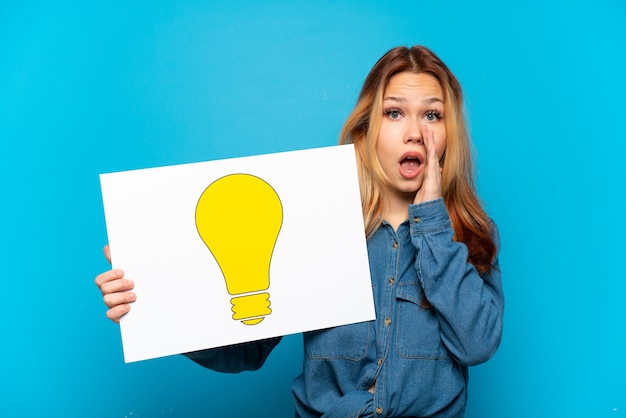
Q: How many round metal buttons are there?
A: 6